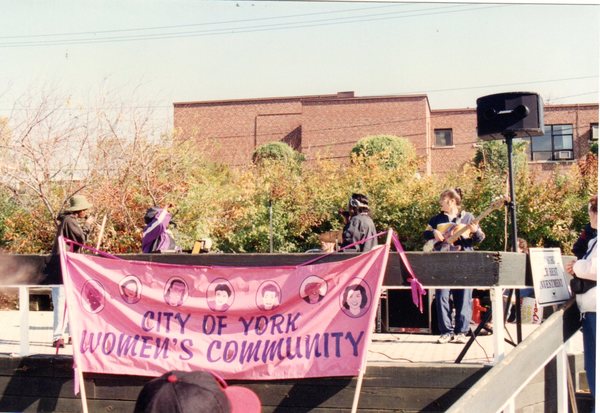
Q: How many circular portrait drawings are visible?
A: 7